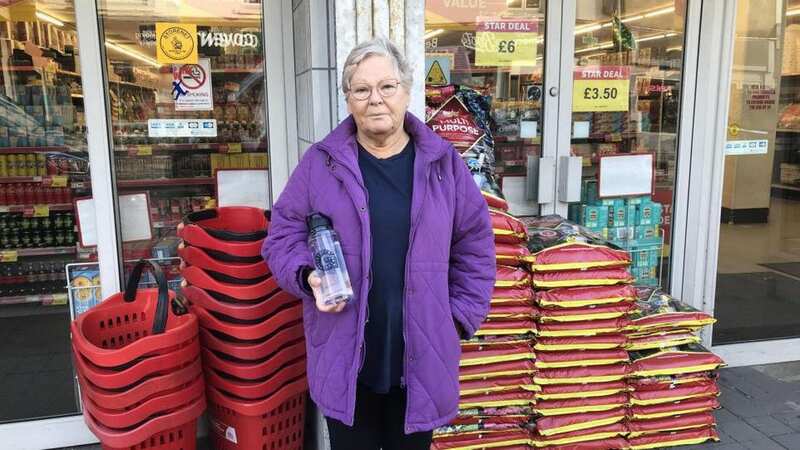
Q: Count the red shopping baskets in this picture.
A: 14